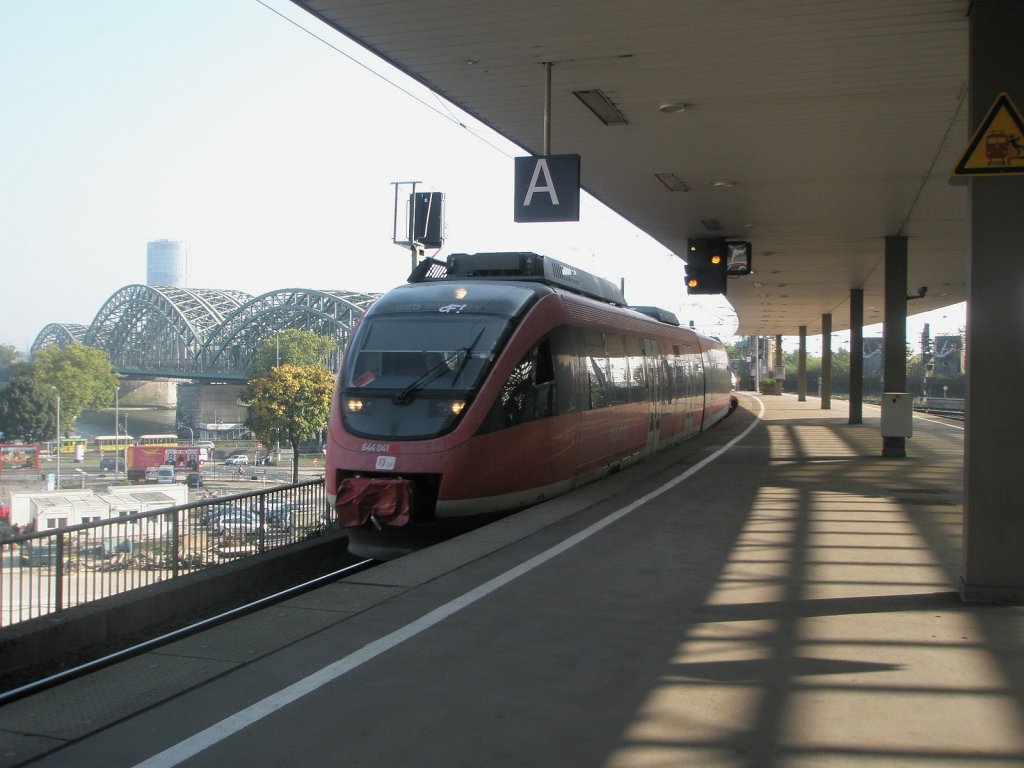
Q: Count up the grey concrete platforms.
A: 1